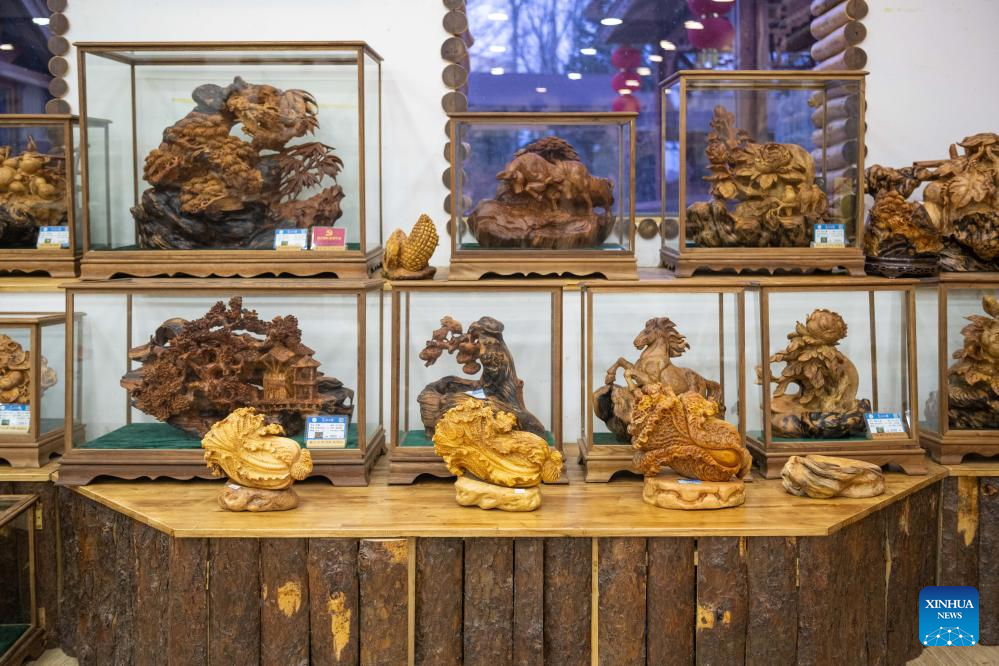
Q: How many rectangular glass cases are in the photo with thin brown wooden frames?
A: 11